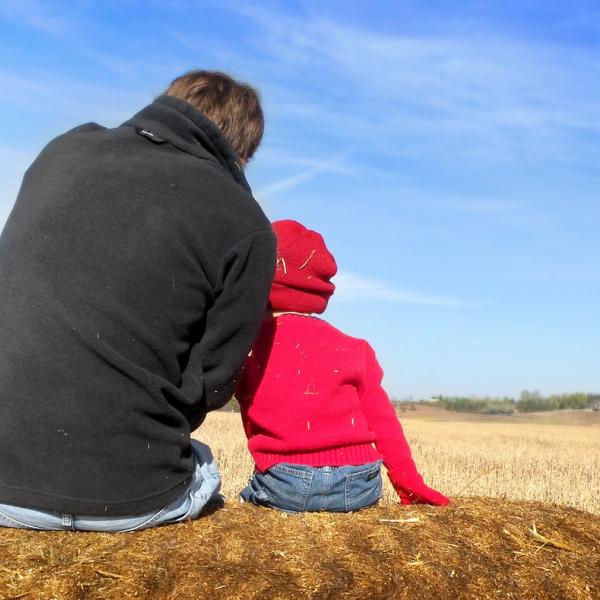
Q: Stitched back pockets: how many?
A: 2